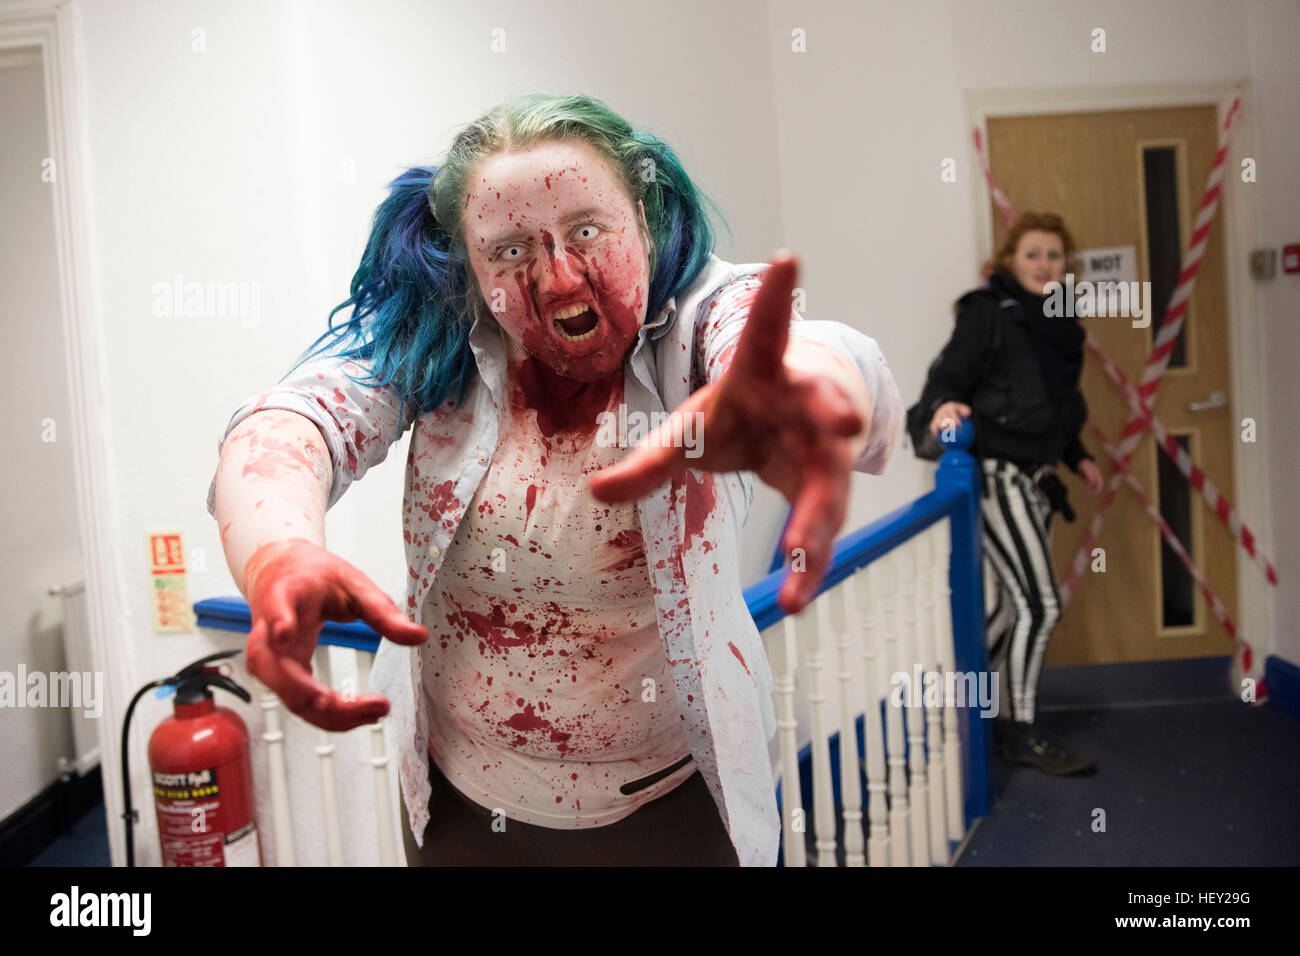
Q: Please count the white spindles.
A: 11